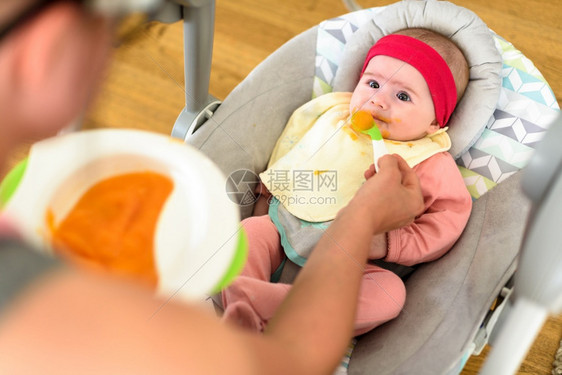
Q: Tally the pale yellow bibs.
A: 1